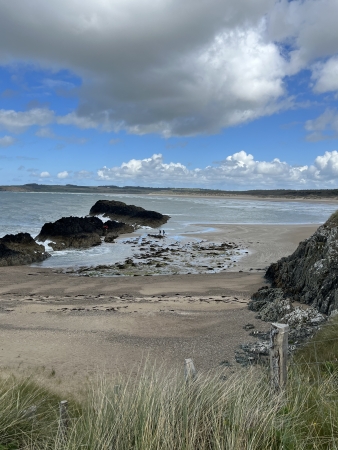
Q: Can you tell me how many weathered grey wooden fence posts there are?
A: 3